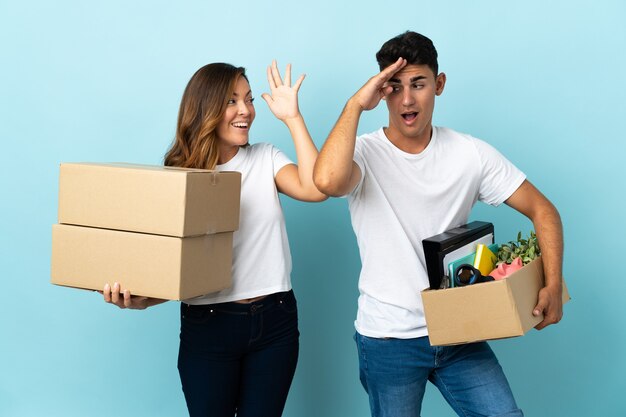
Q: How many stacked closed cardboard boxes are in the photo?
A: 2